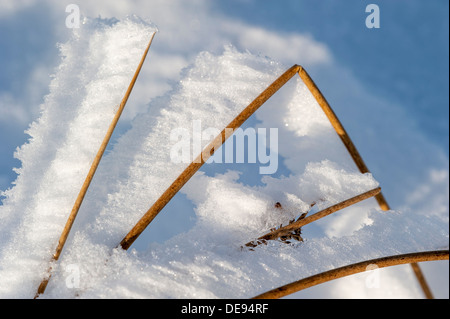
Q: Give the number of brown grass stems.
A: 4